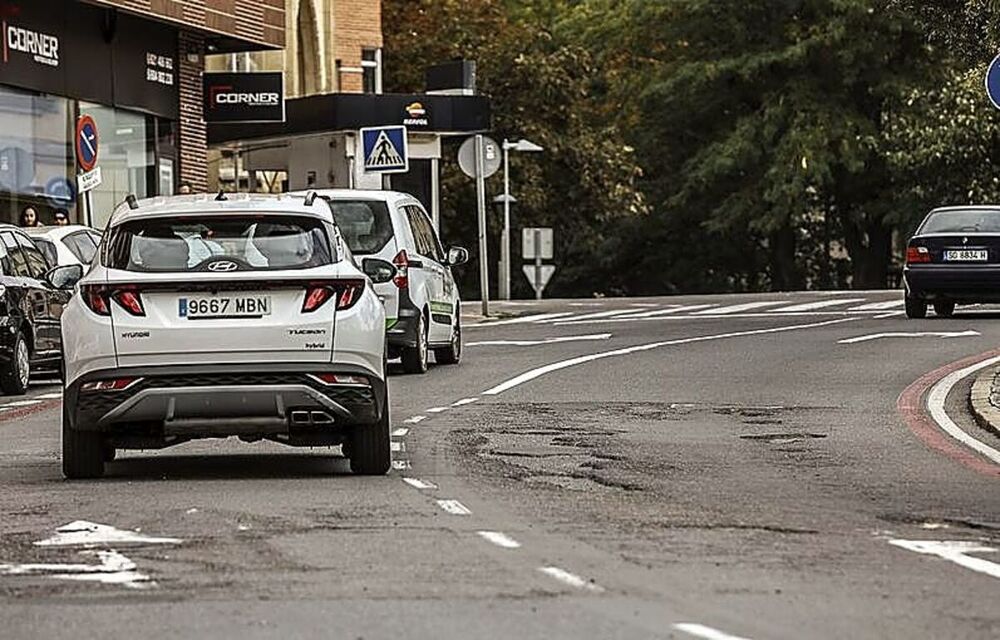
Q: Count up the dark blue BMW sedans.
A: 1